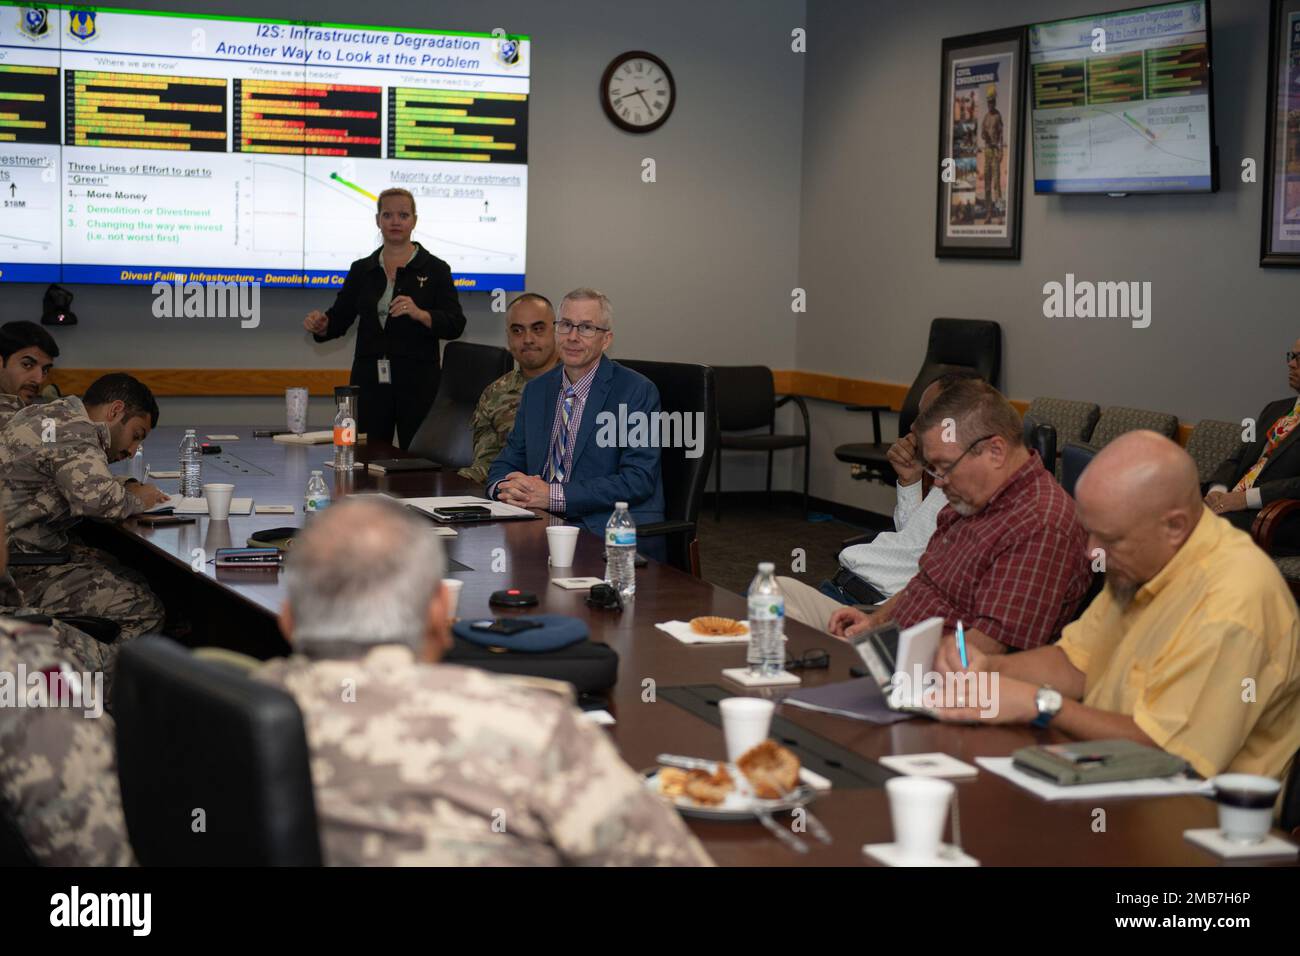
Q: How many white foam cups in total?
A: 5